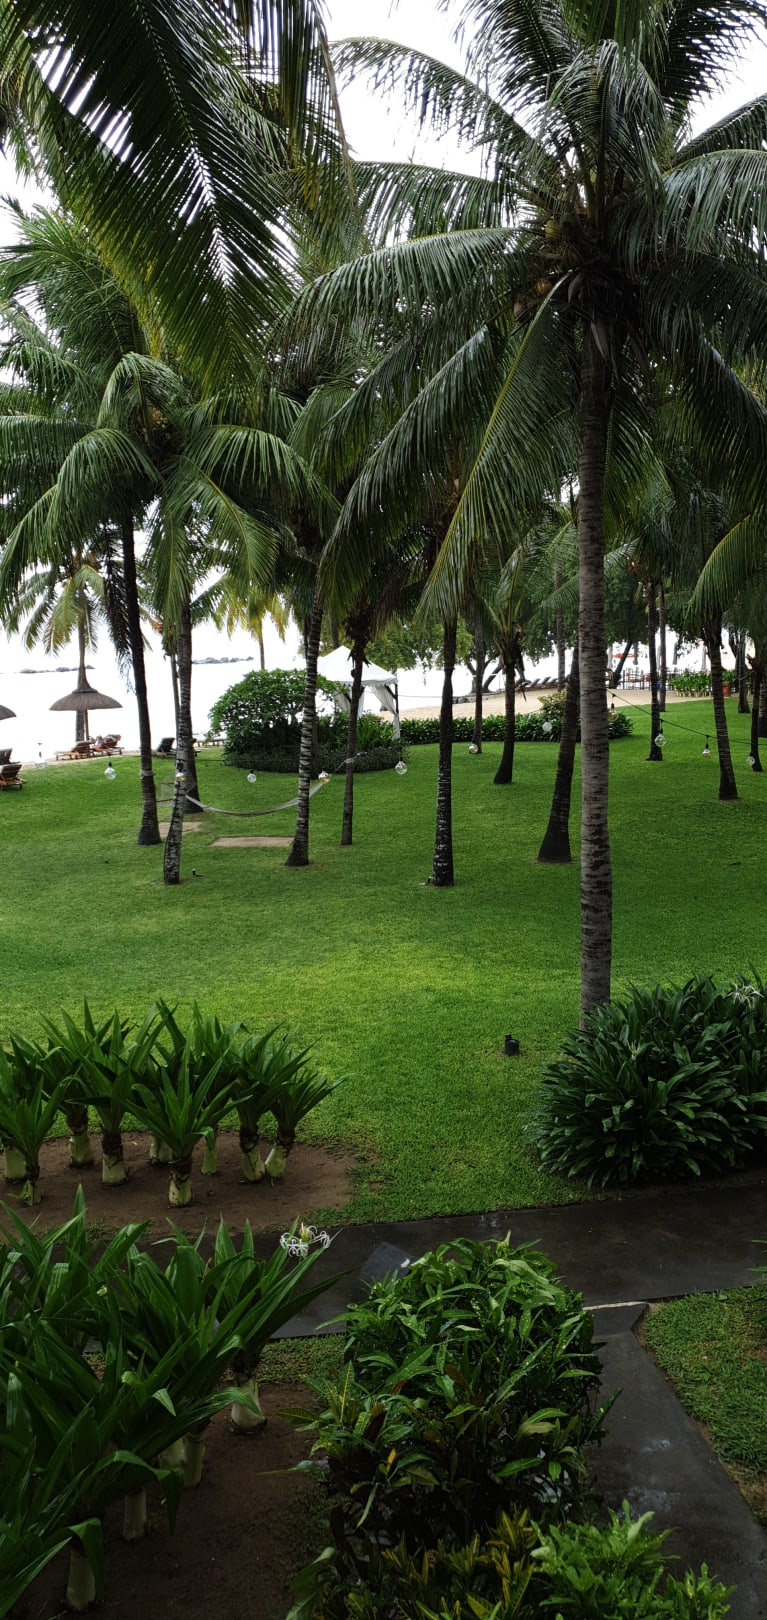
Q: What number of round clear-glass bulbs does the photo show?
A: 12